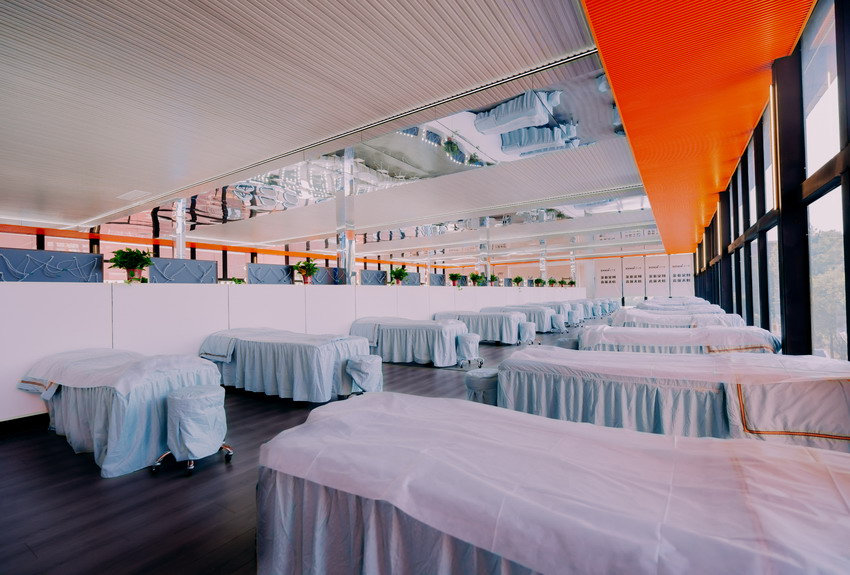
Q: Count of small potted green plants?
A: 11